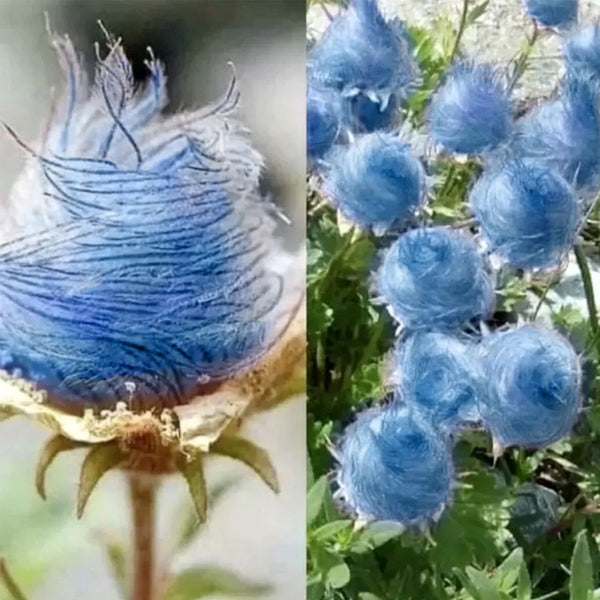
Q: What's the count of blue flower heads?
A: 14